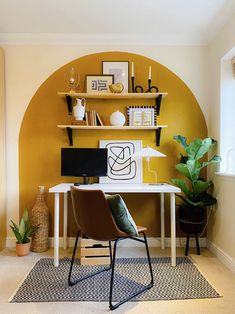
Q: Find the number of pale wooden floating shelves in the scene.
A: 2